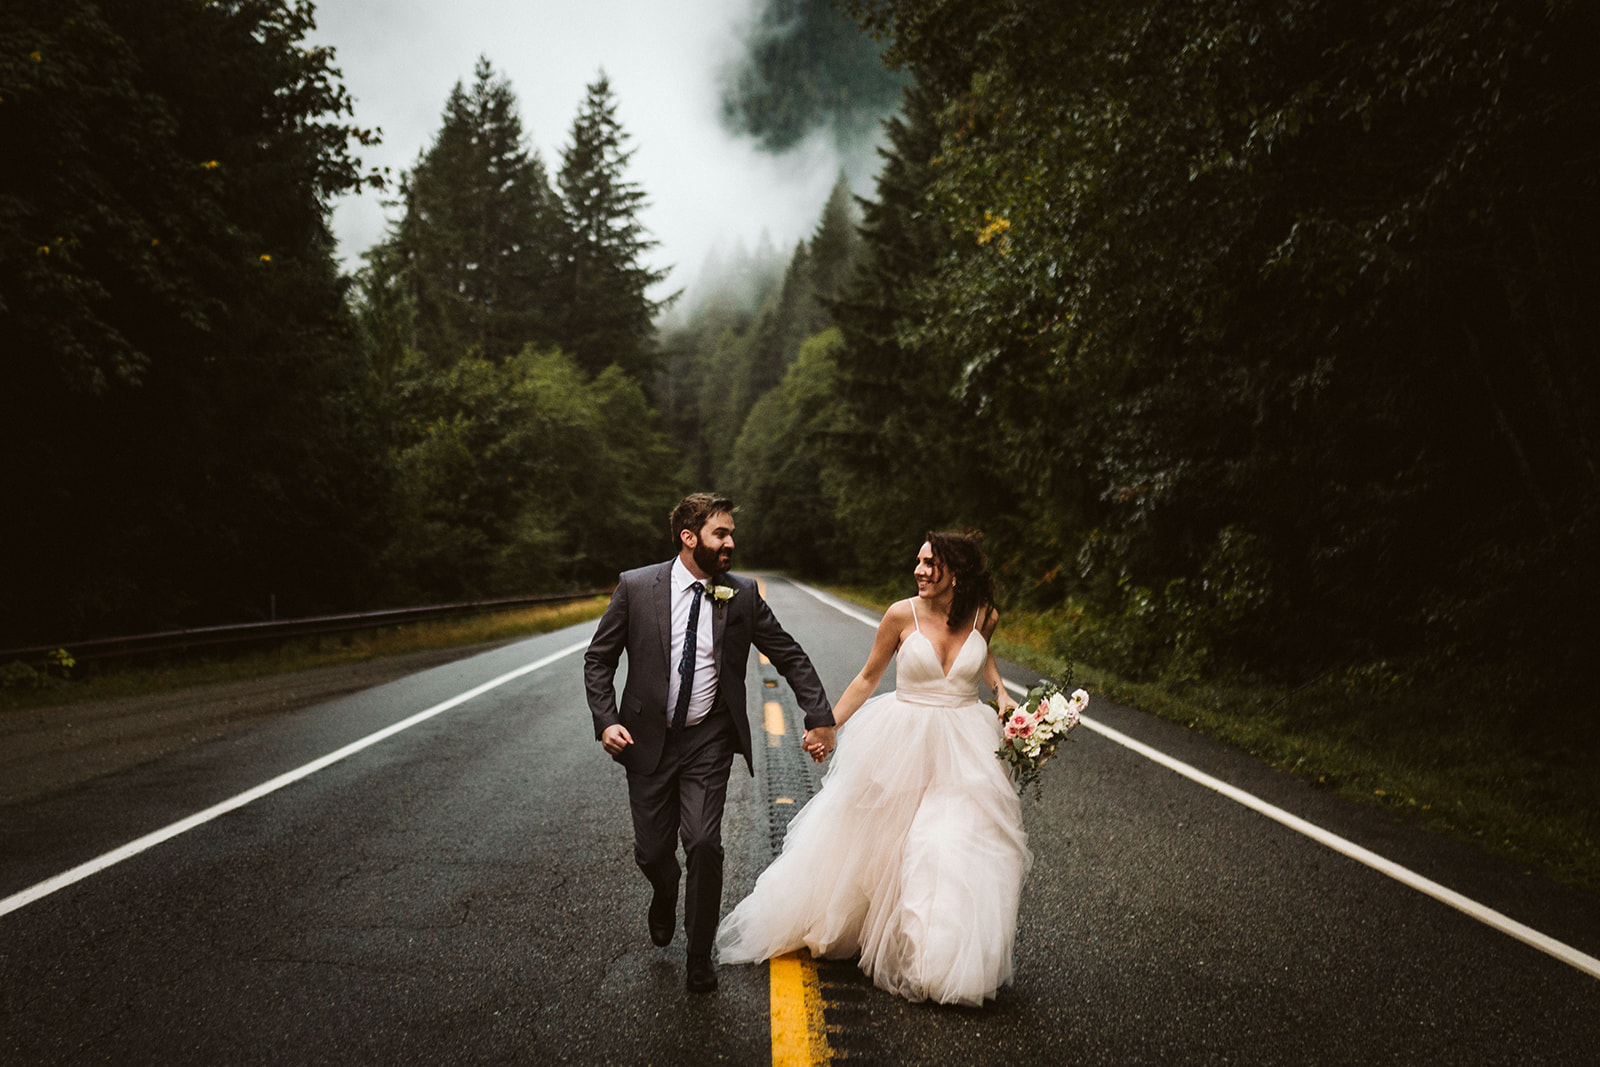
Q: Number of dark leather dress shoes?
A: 2